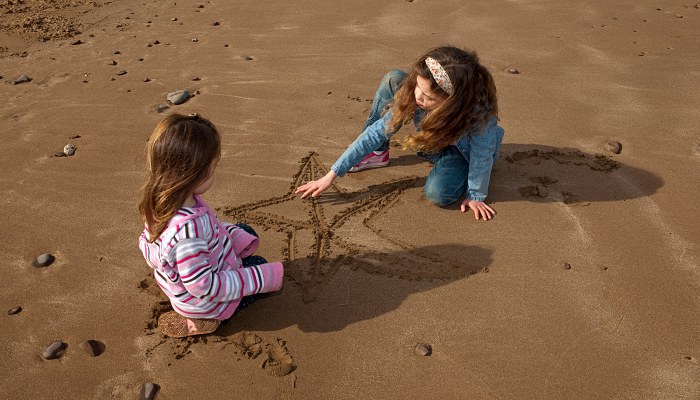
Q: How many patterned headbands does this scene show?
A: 1